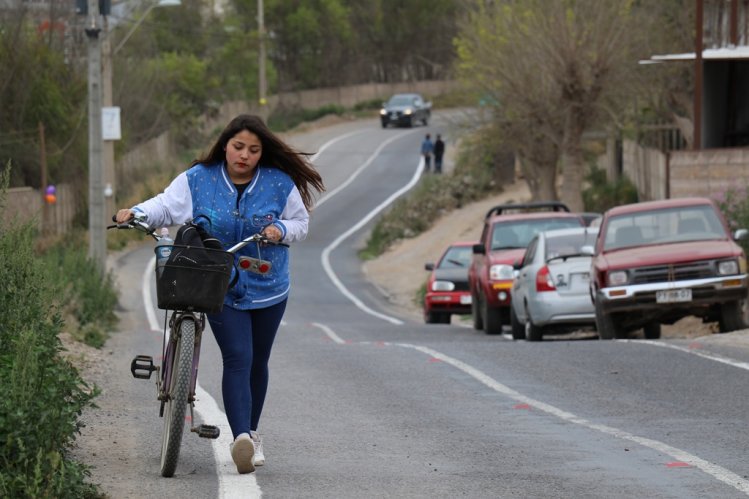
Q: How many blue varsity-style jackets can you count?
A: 1